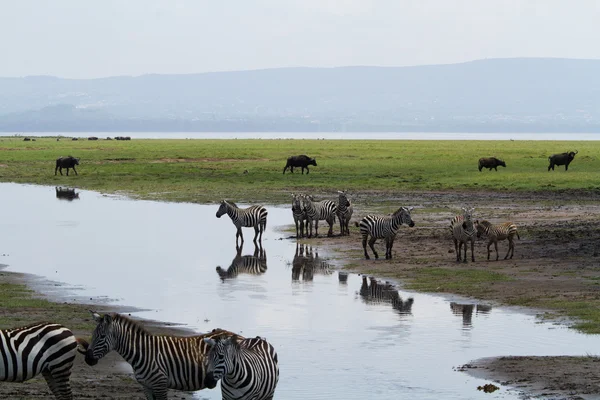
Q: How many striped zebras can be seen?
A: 10